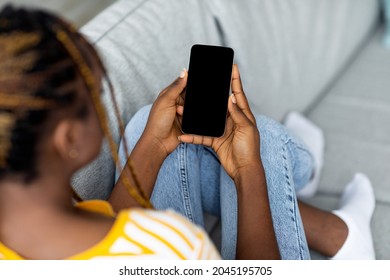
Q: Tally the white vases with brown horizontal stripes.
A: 0